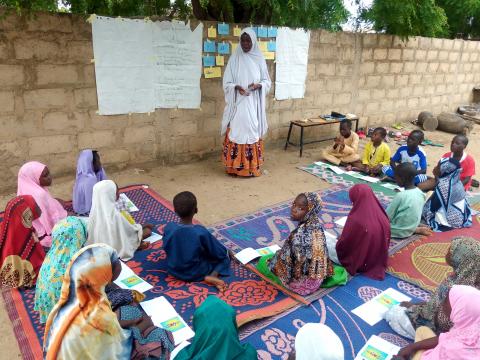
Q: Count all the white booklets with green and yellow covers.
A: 5